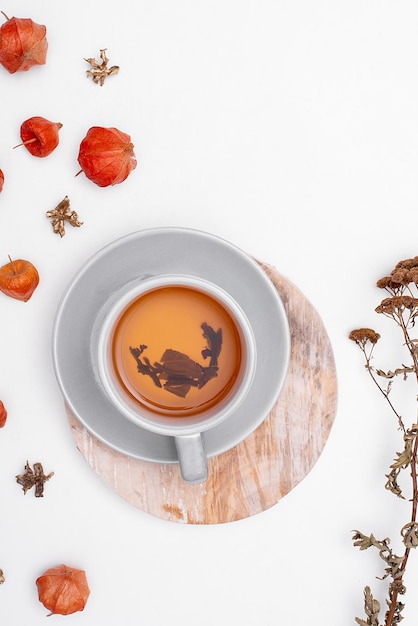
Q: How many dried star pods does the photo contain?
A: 3